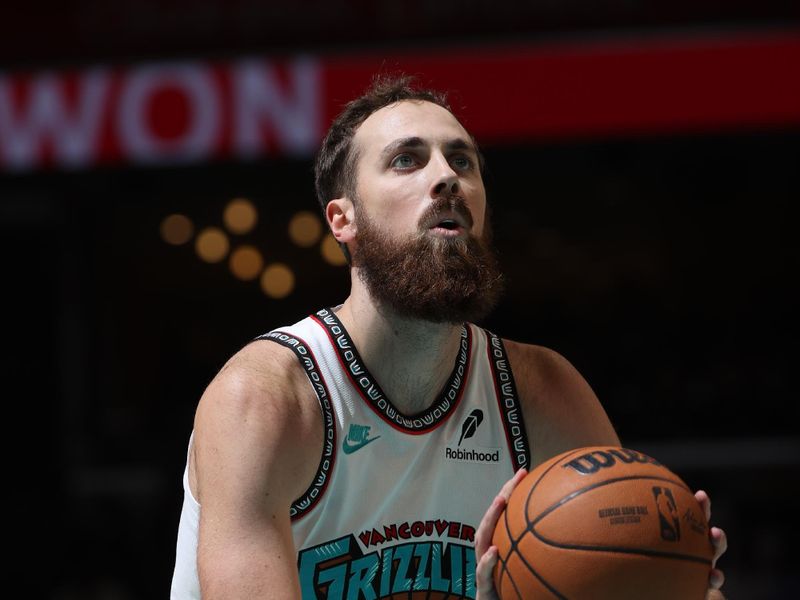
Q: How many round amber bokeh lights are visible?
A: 7